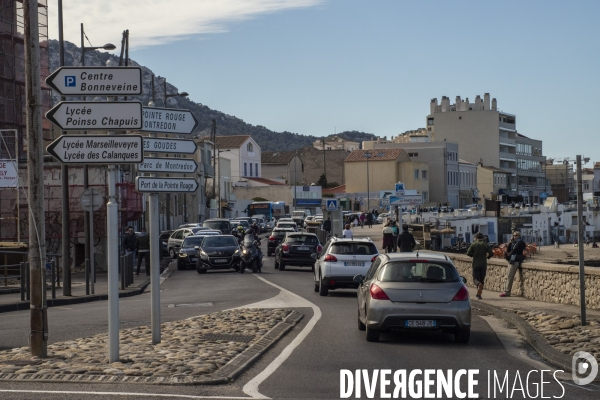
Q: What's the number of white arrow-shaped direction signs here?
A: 7